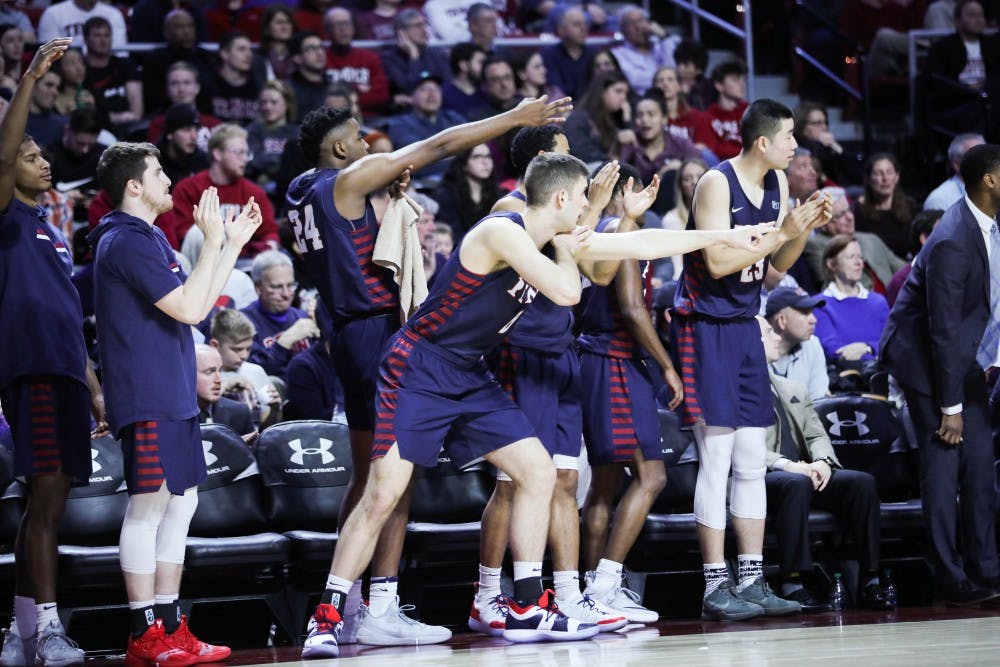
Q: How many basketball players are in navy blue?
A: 7